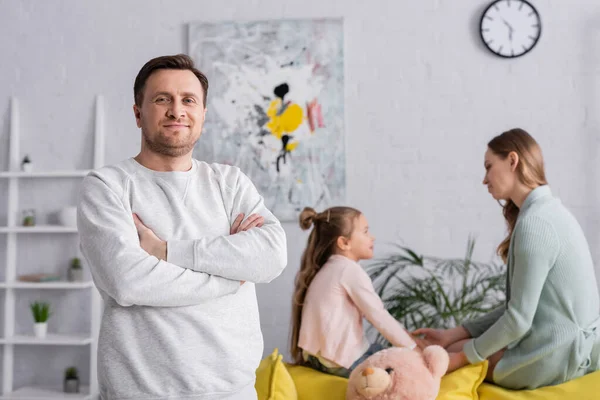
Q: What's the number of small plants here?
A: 5